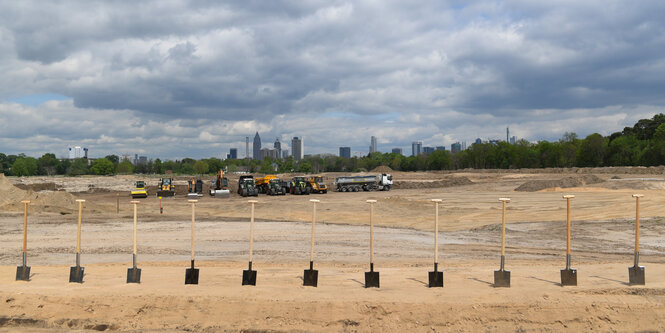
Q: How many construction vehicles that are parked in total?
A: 9